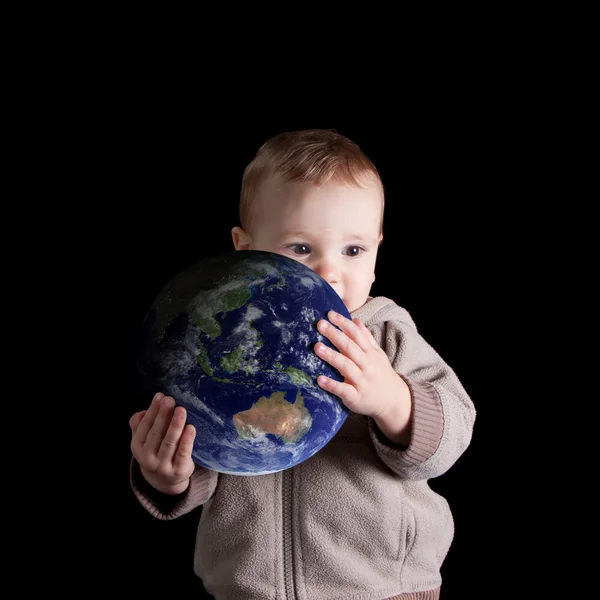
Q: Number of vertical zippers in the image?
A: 1